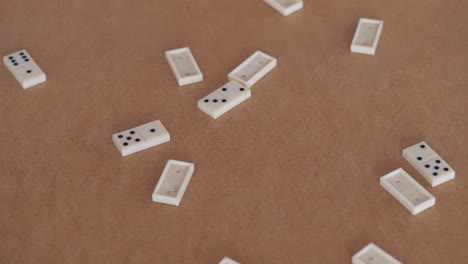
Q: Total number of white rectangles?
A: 12